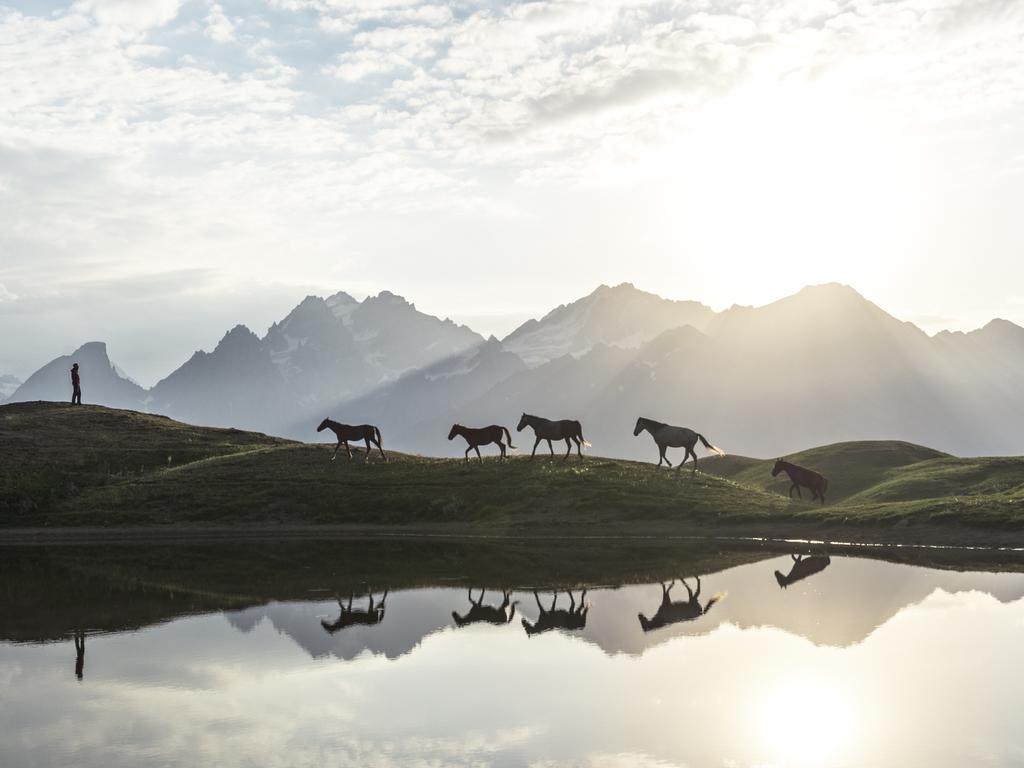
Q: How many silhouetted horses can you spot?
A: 5